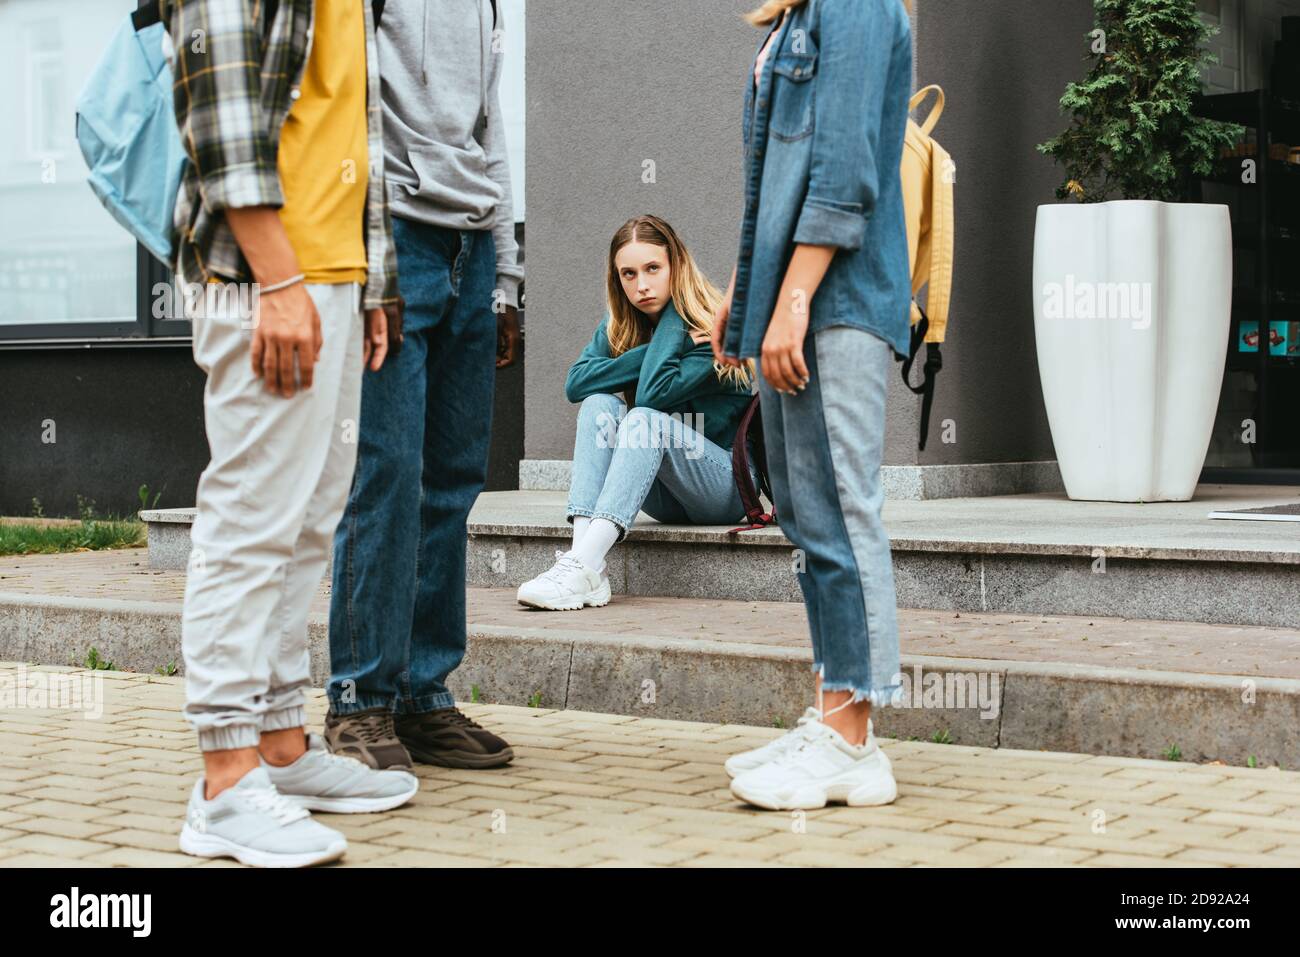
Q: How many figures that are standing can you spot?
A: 3